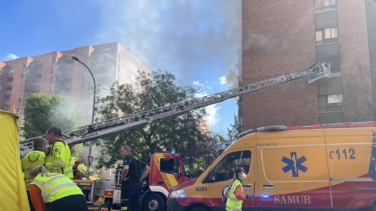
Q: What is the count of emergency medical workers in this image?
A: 4